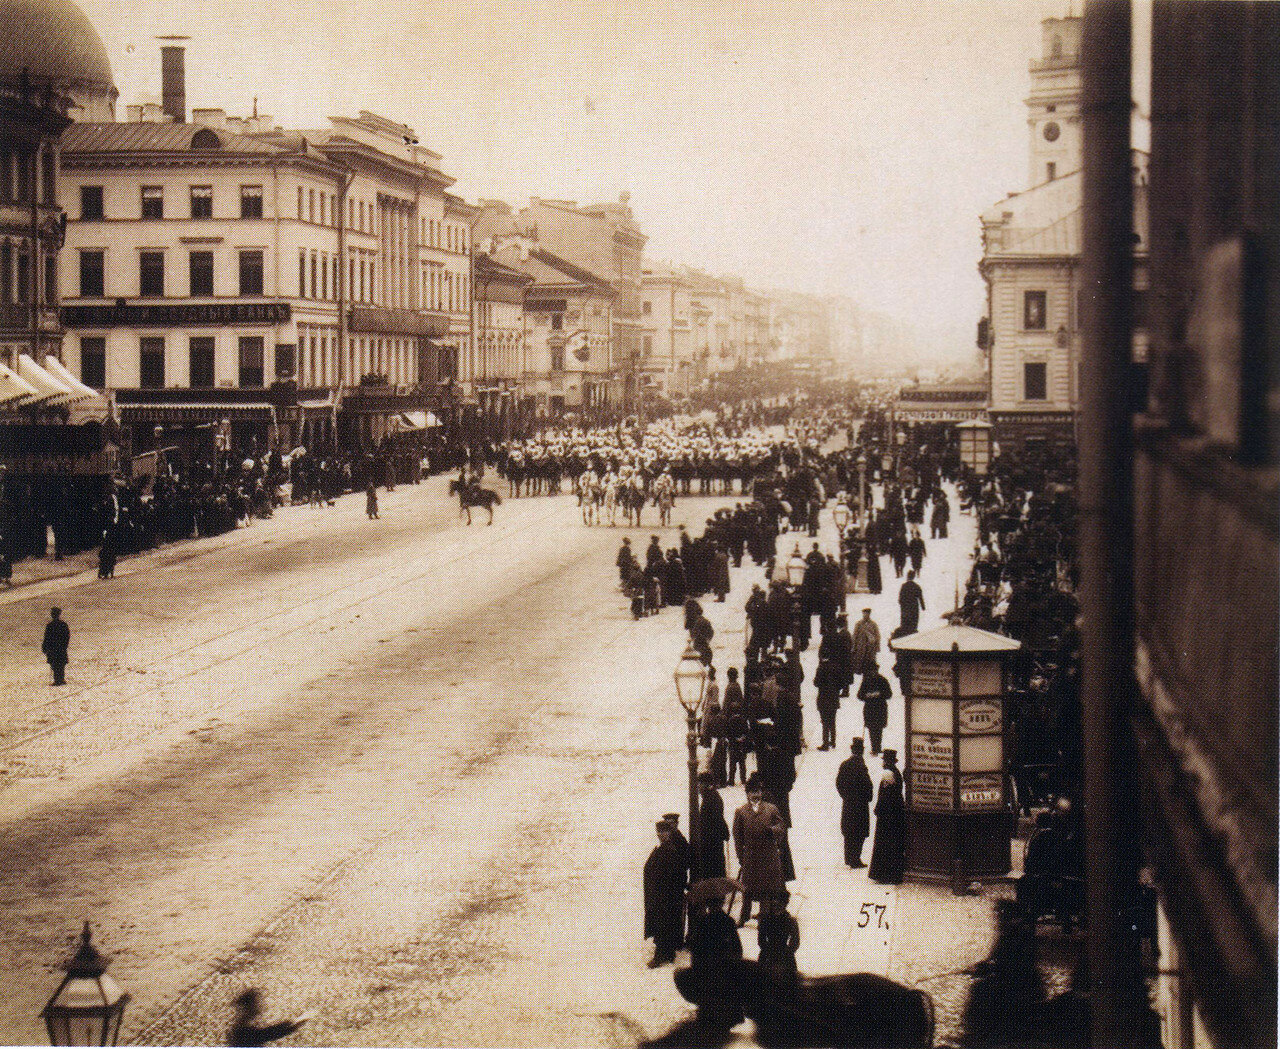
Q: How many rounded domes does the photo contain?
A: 1